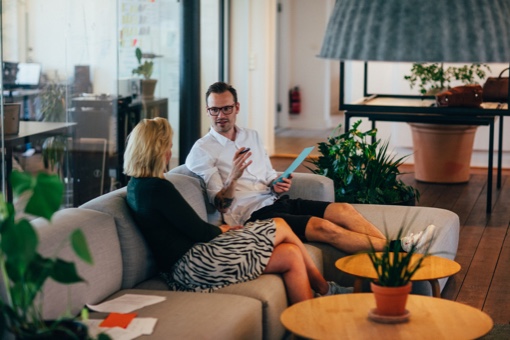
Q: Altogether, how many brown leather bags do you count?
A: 2